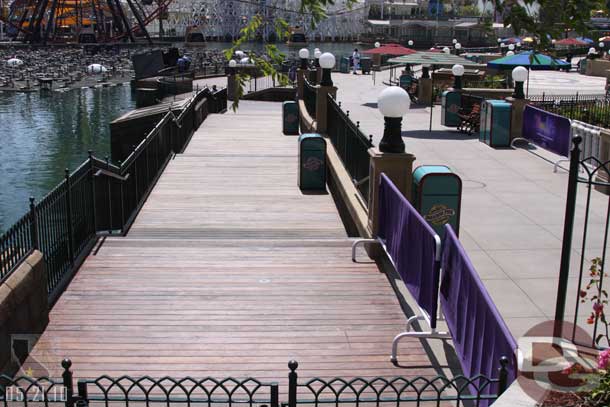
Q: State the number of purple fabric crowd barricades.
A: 3